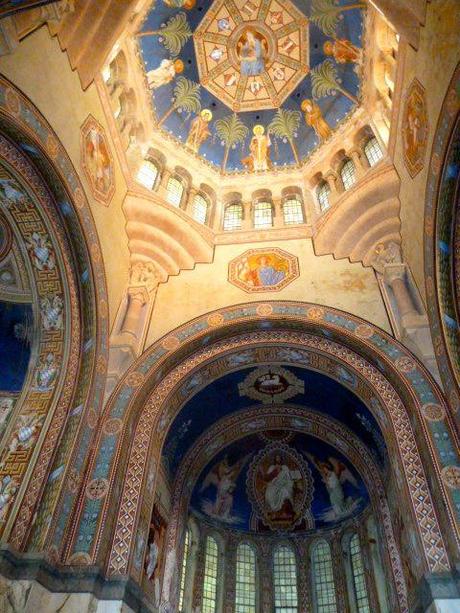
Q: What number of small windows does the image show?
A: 9